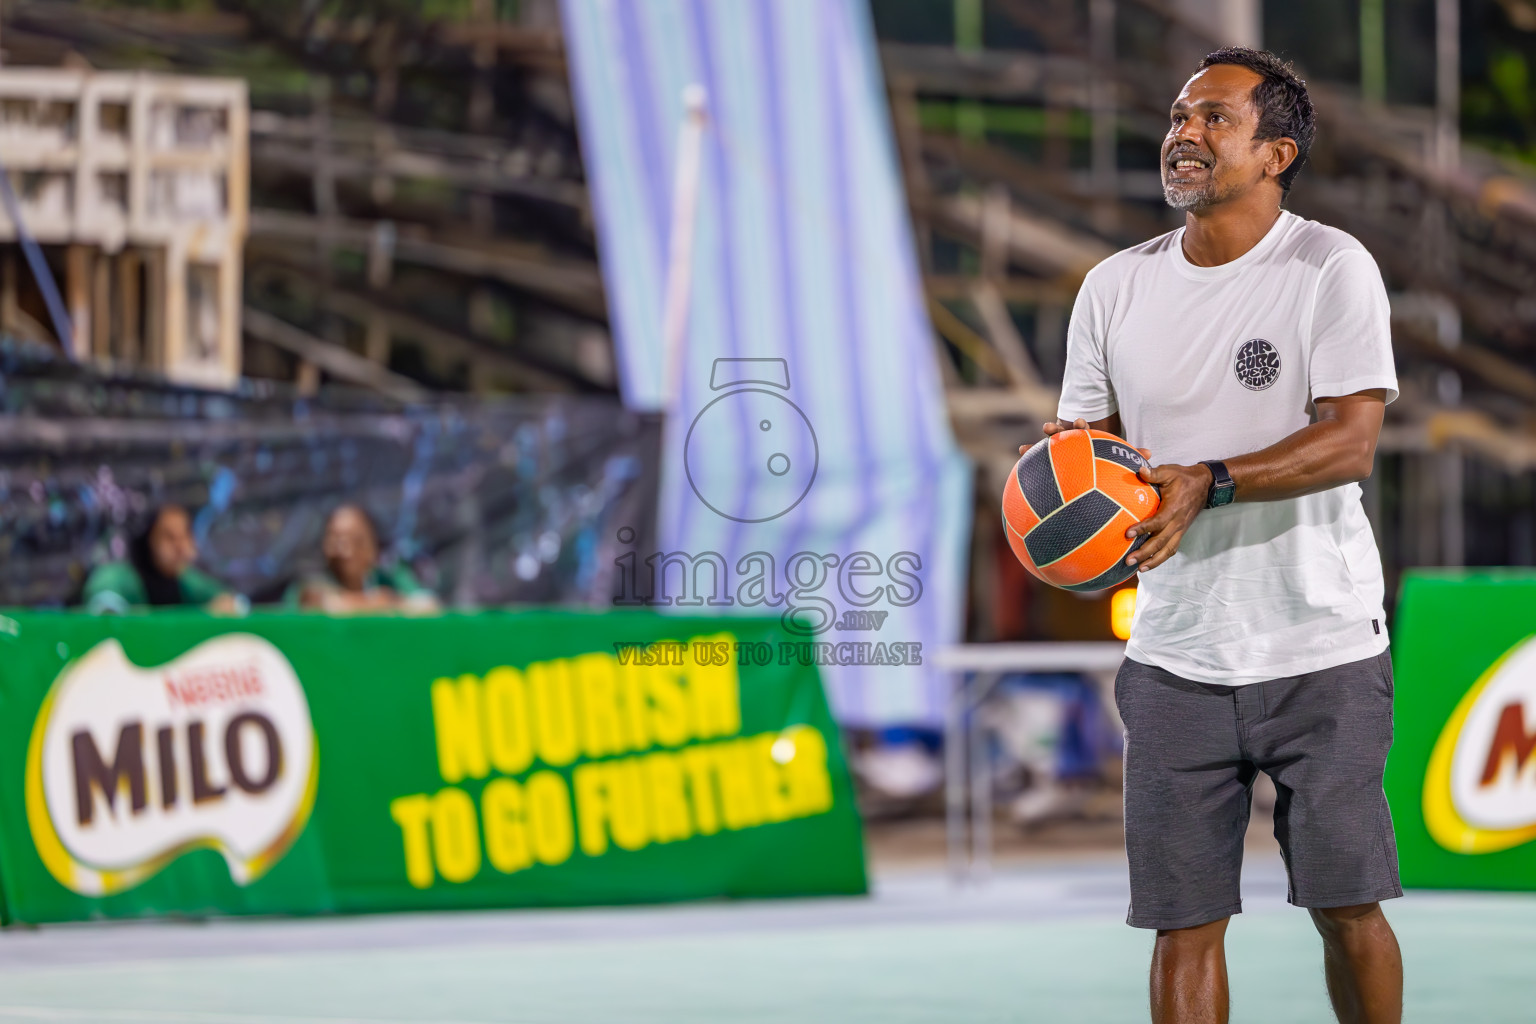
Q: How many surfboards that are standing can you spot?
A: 0